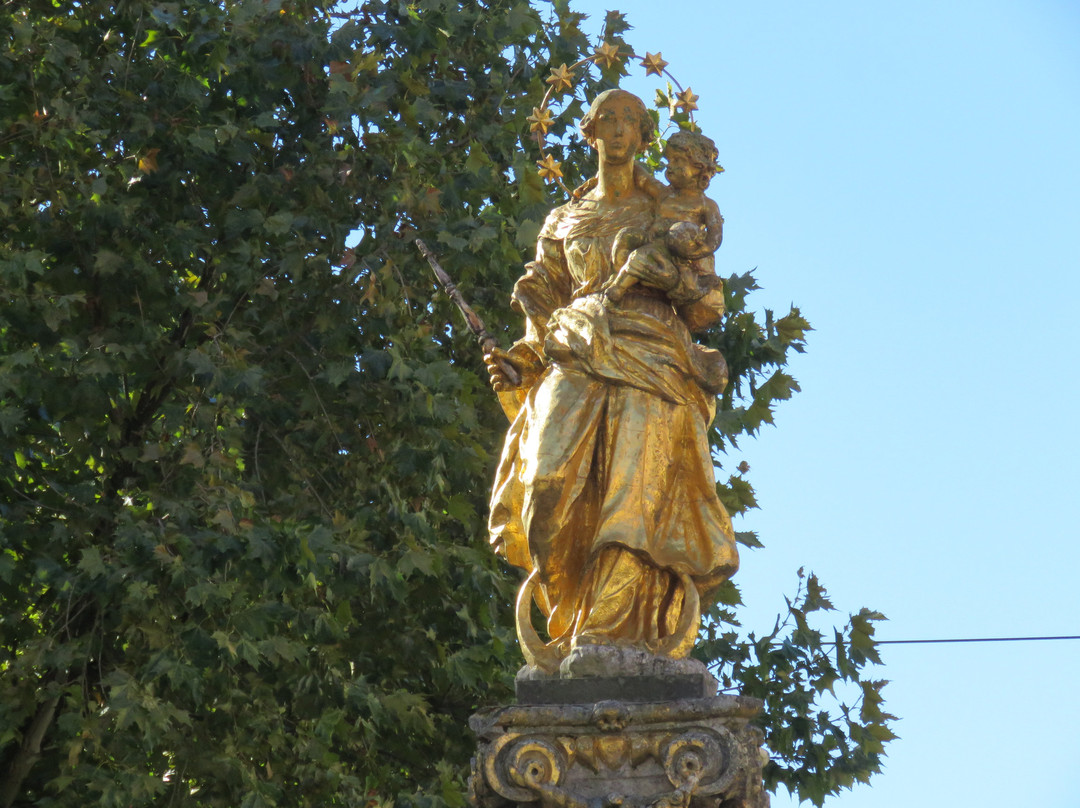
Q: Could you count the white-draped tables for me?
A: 0